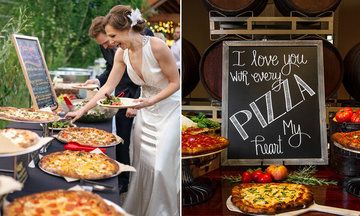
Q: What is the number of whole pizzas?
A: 3